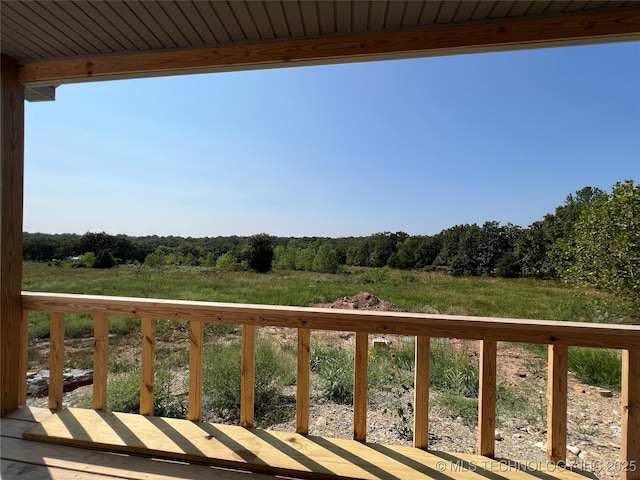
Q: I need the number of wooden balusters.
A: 12